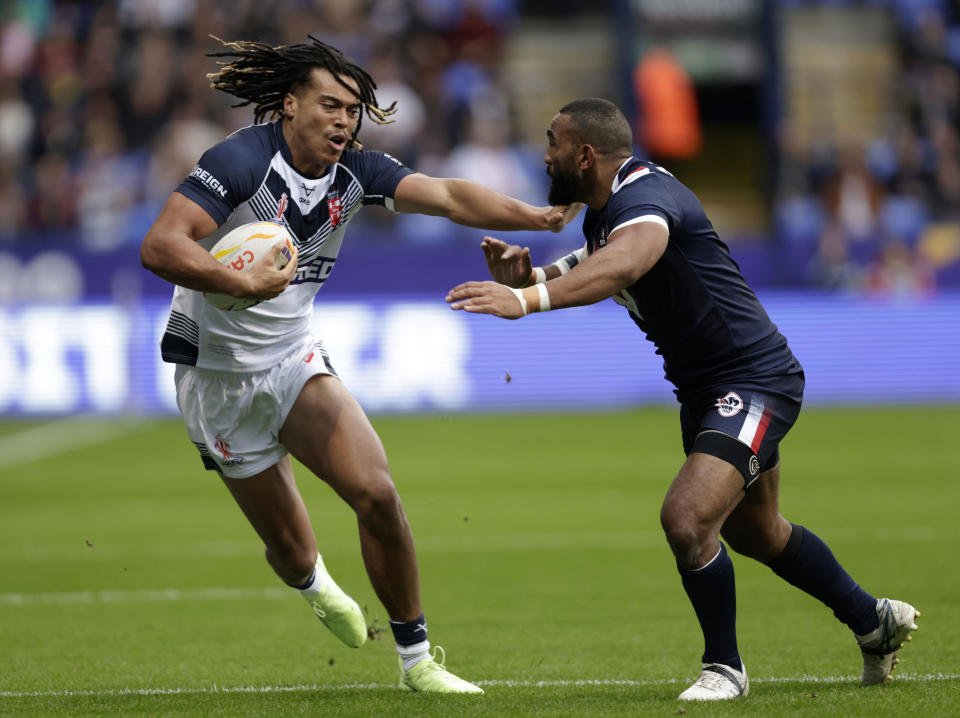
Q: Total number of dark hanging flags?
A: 0